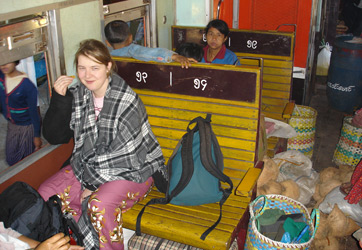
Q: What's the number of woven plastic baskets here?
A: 3